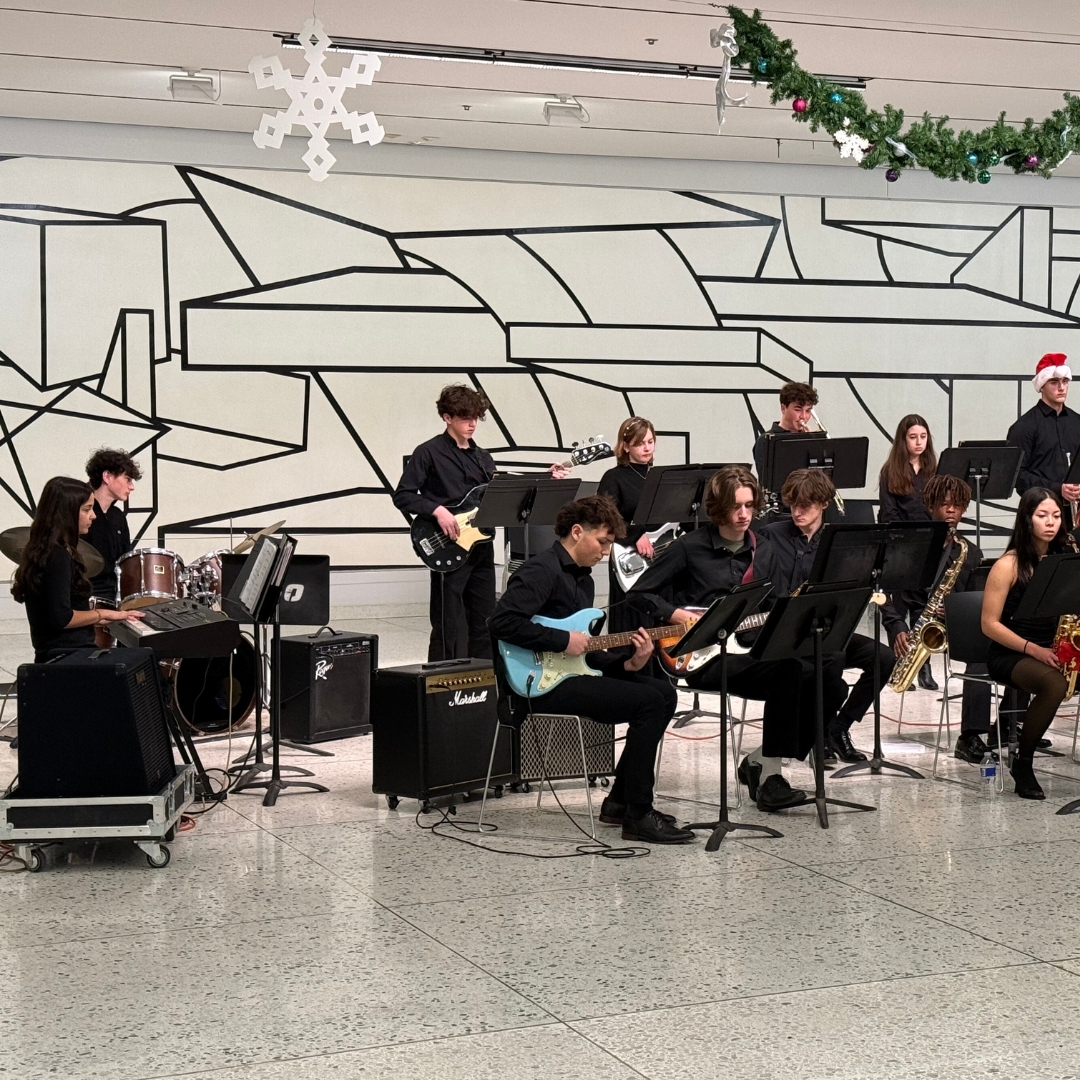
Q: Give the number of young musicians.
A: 12